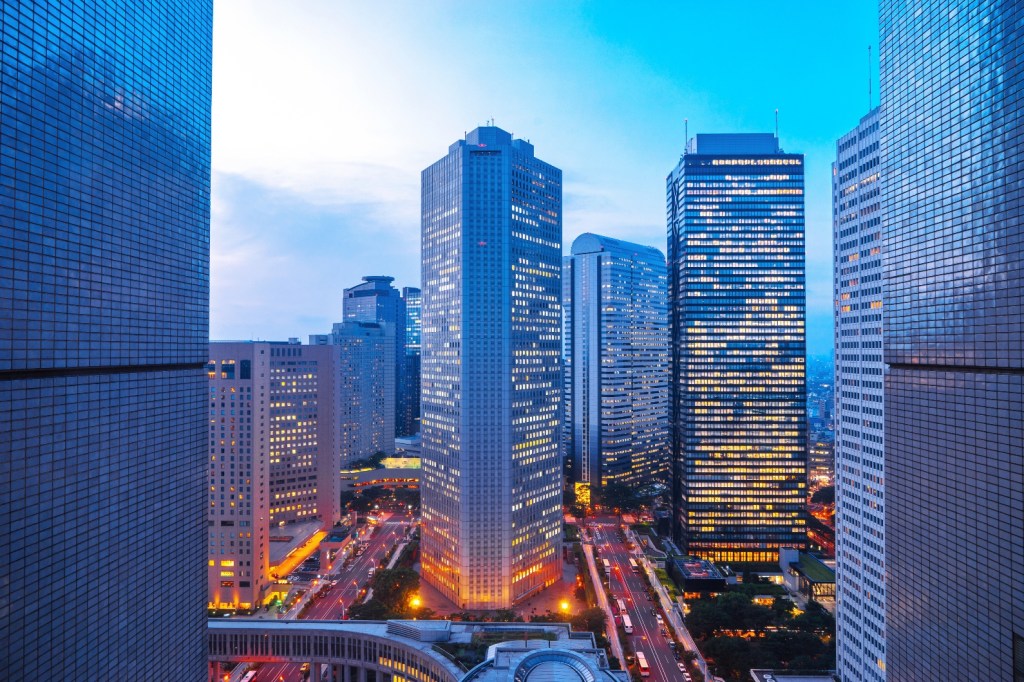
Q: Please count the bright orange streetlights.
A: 2